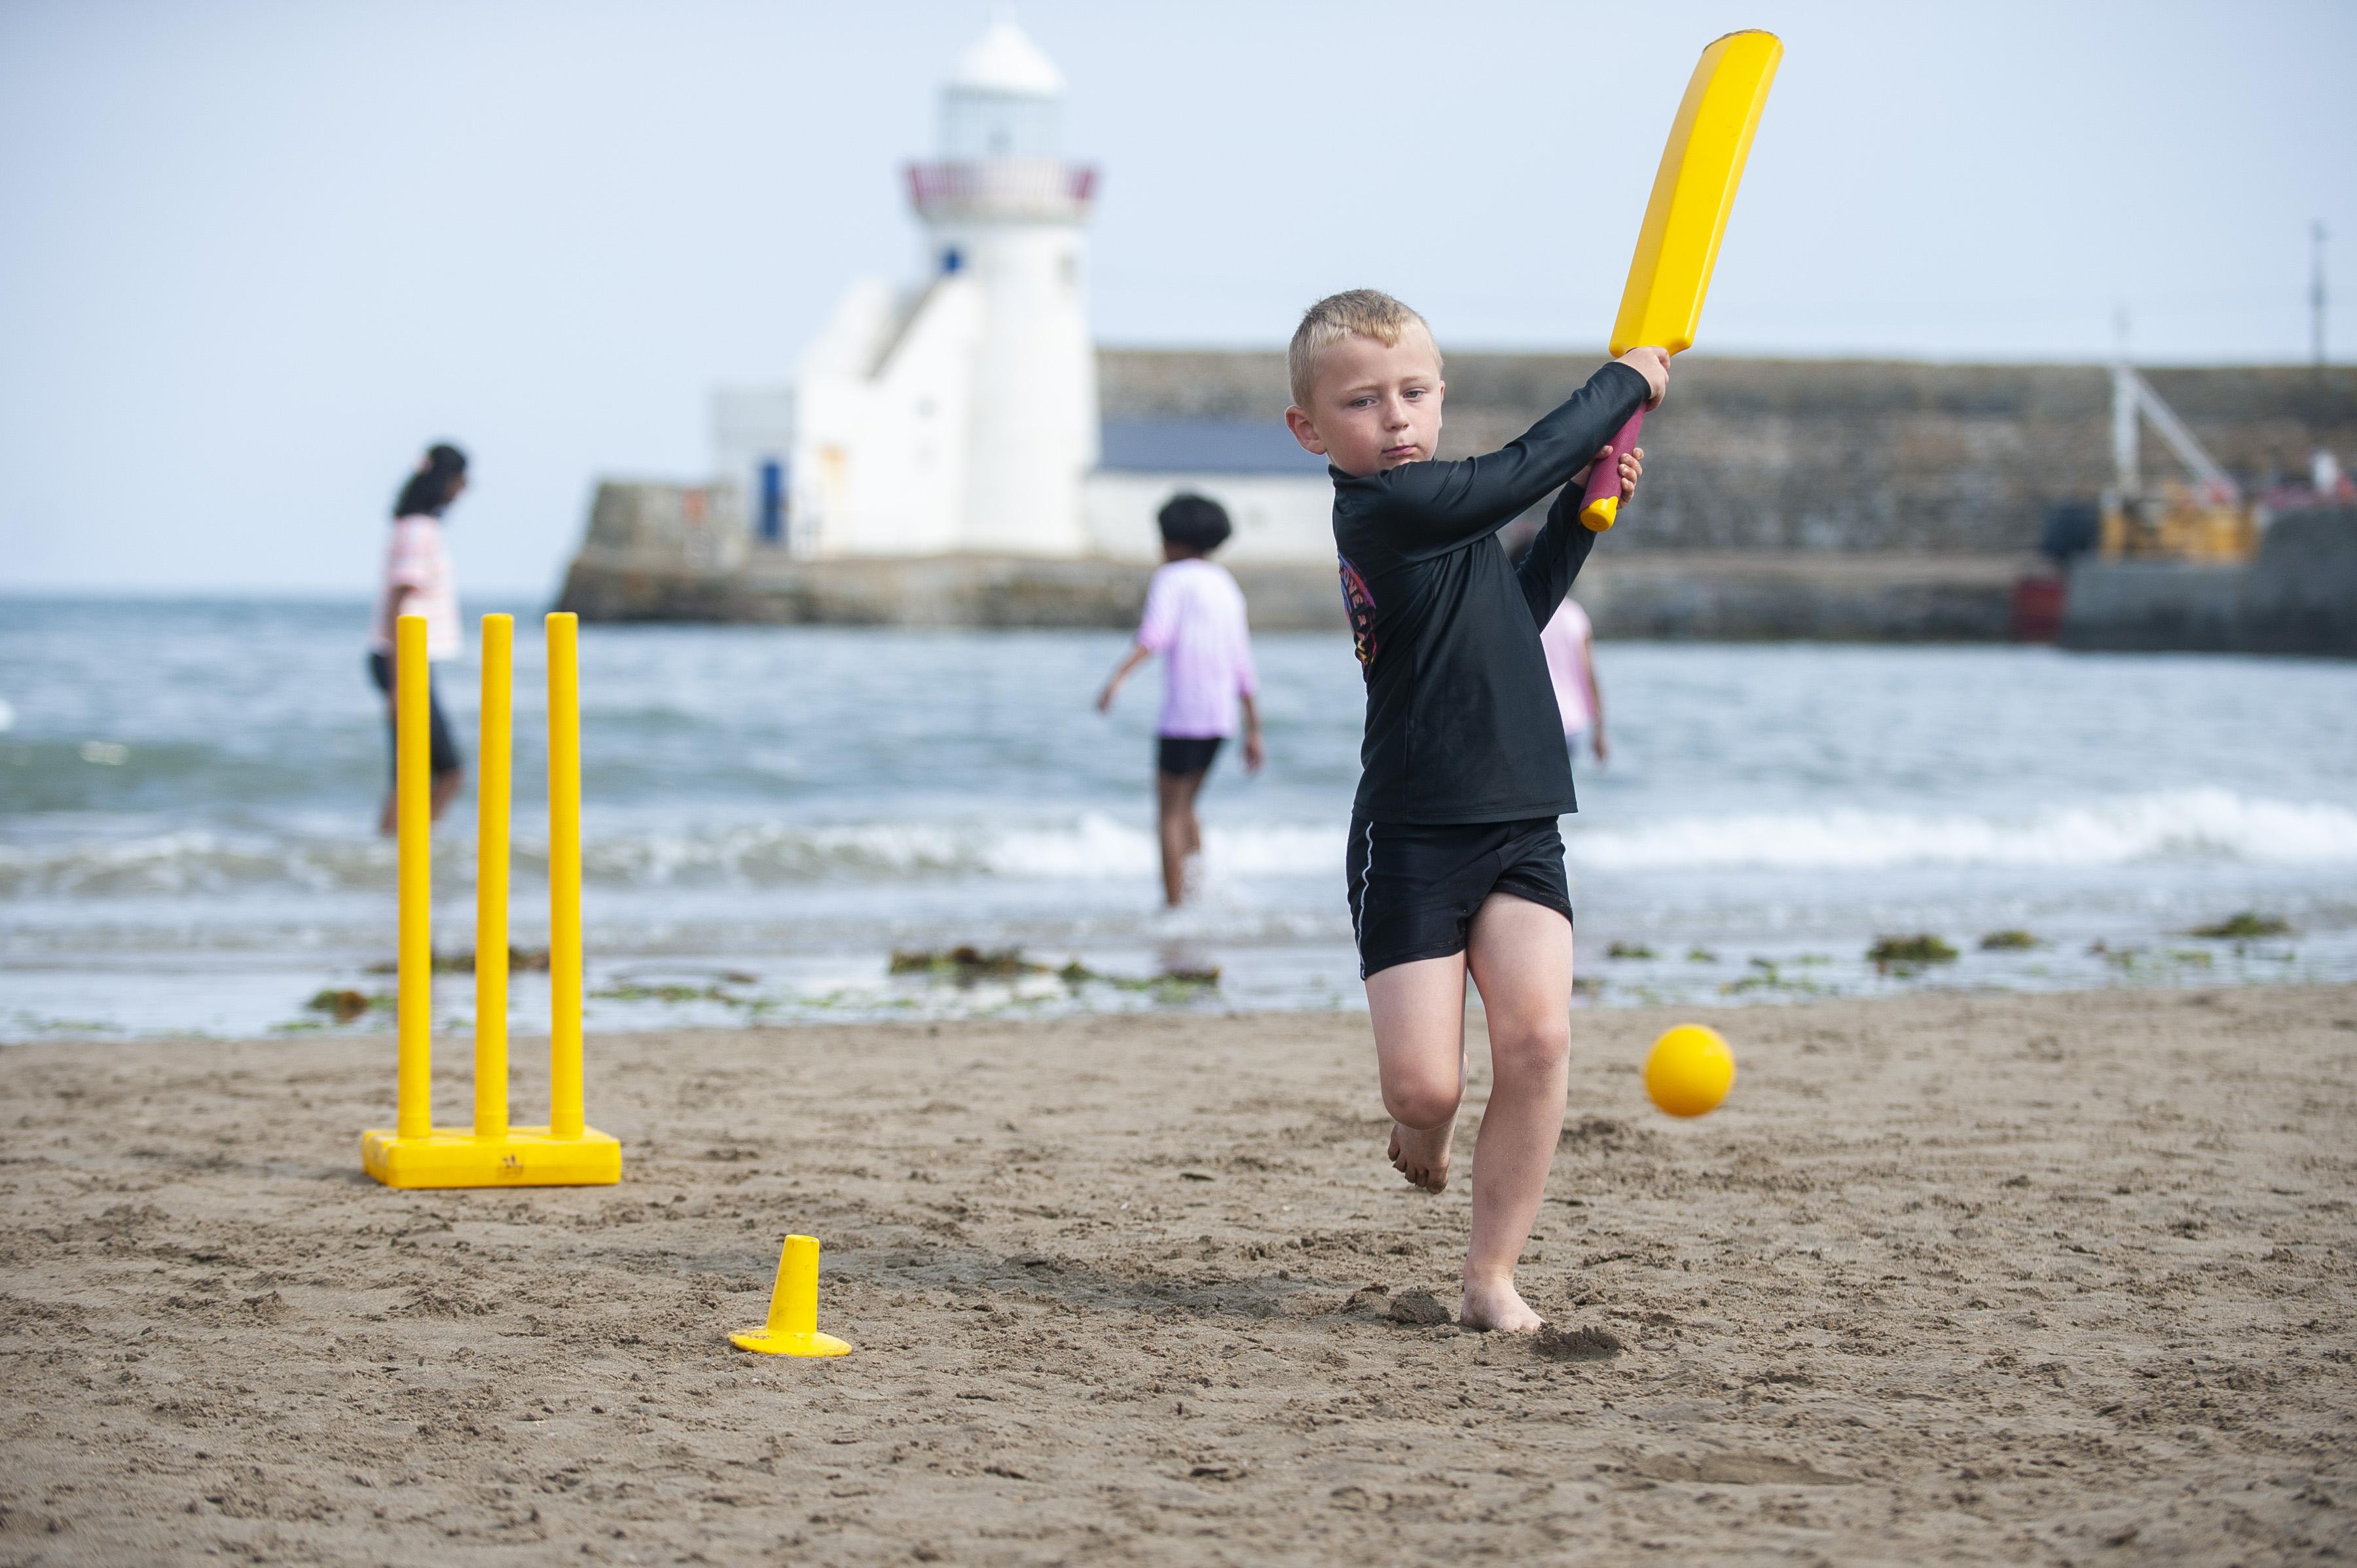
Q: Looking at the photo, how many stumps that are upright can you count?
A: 3